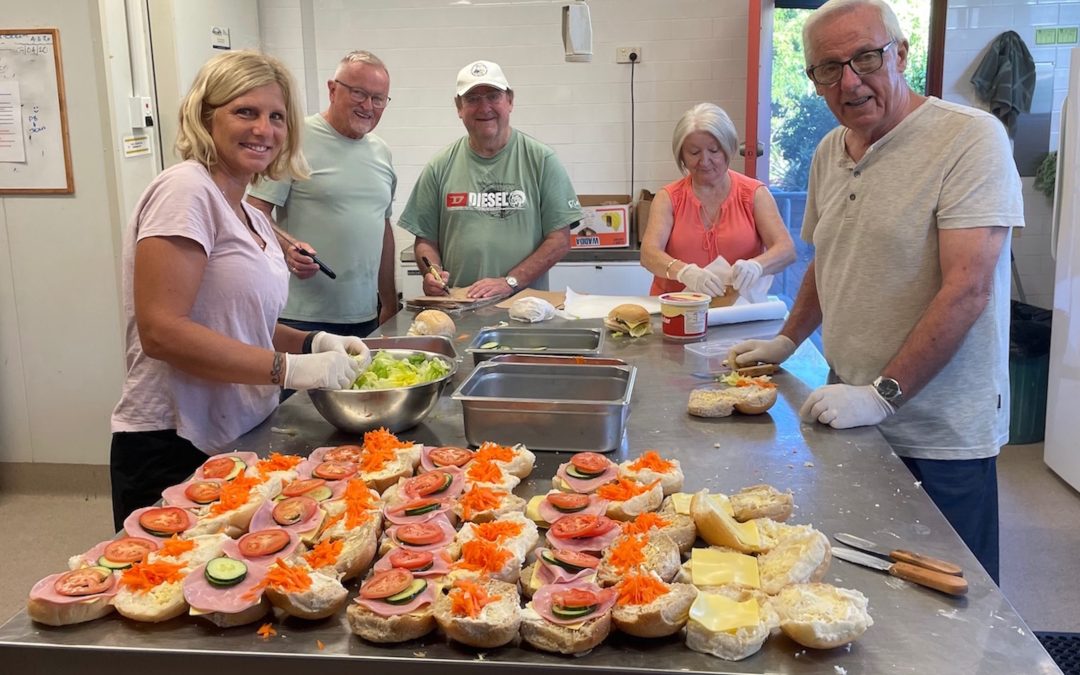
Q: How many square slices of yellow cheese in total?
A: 4